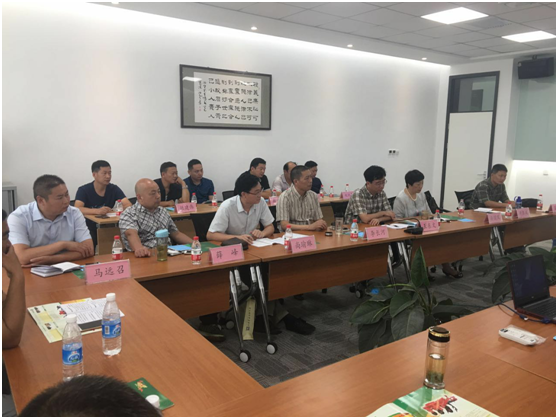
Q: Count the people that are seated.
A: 15